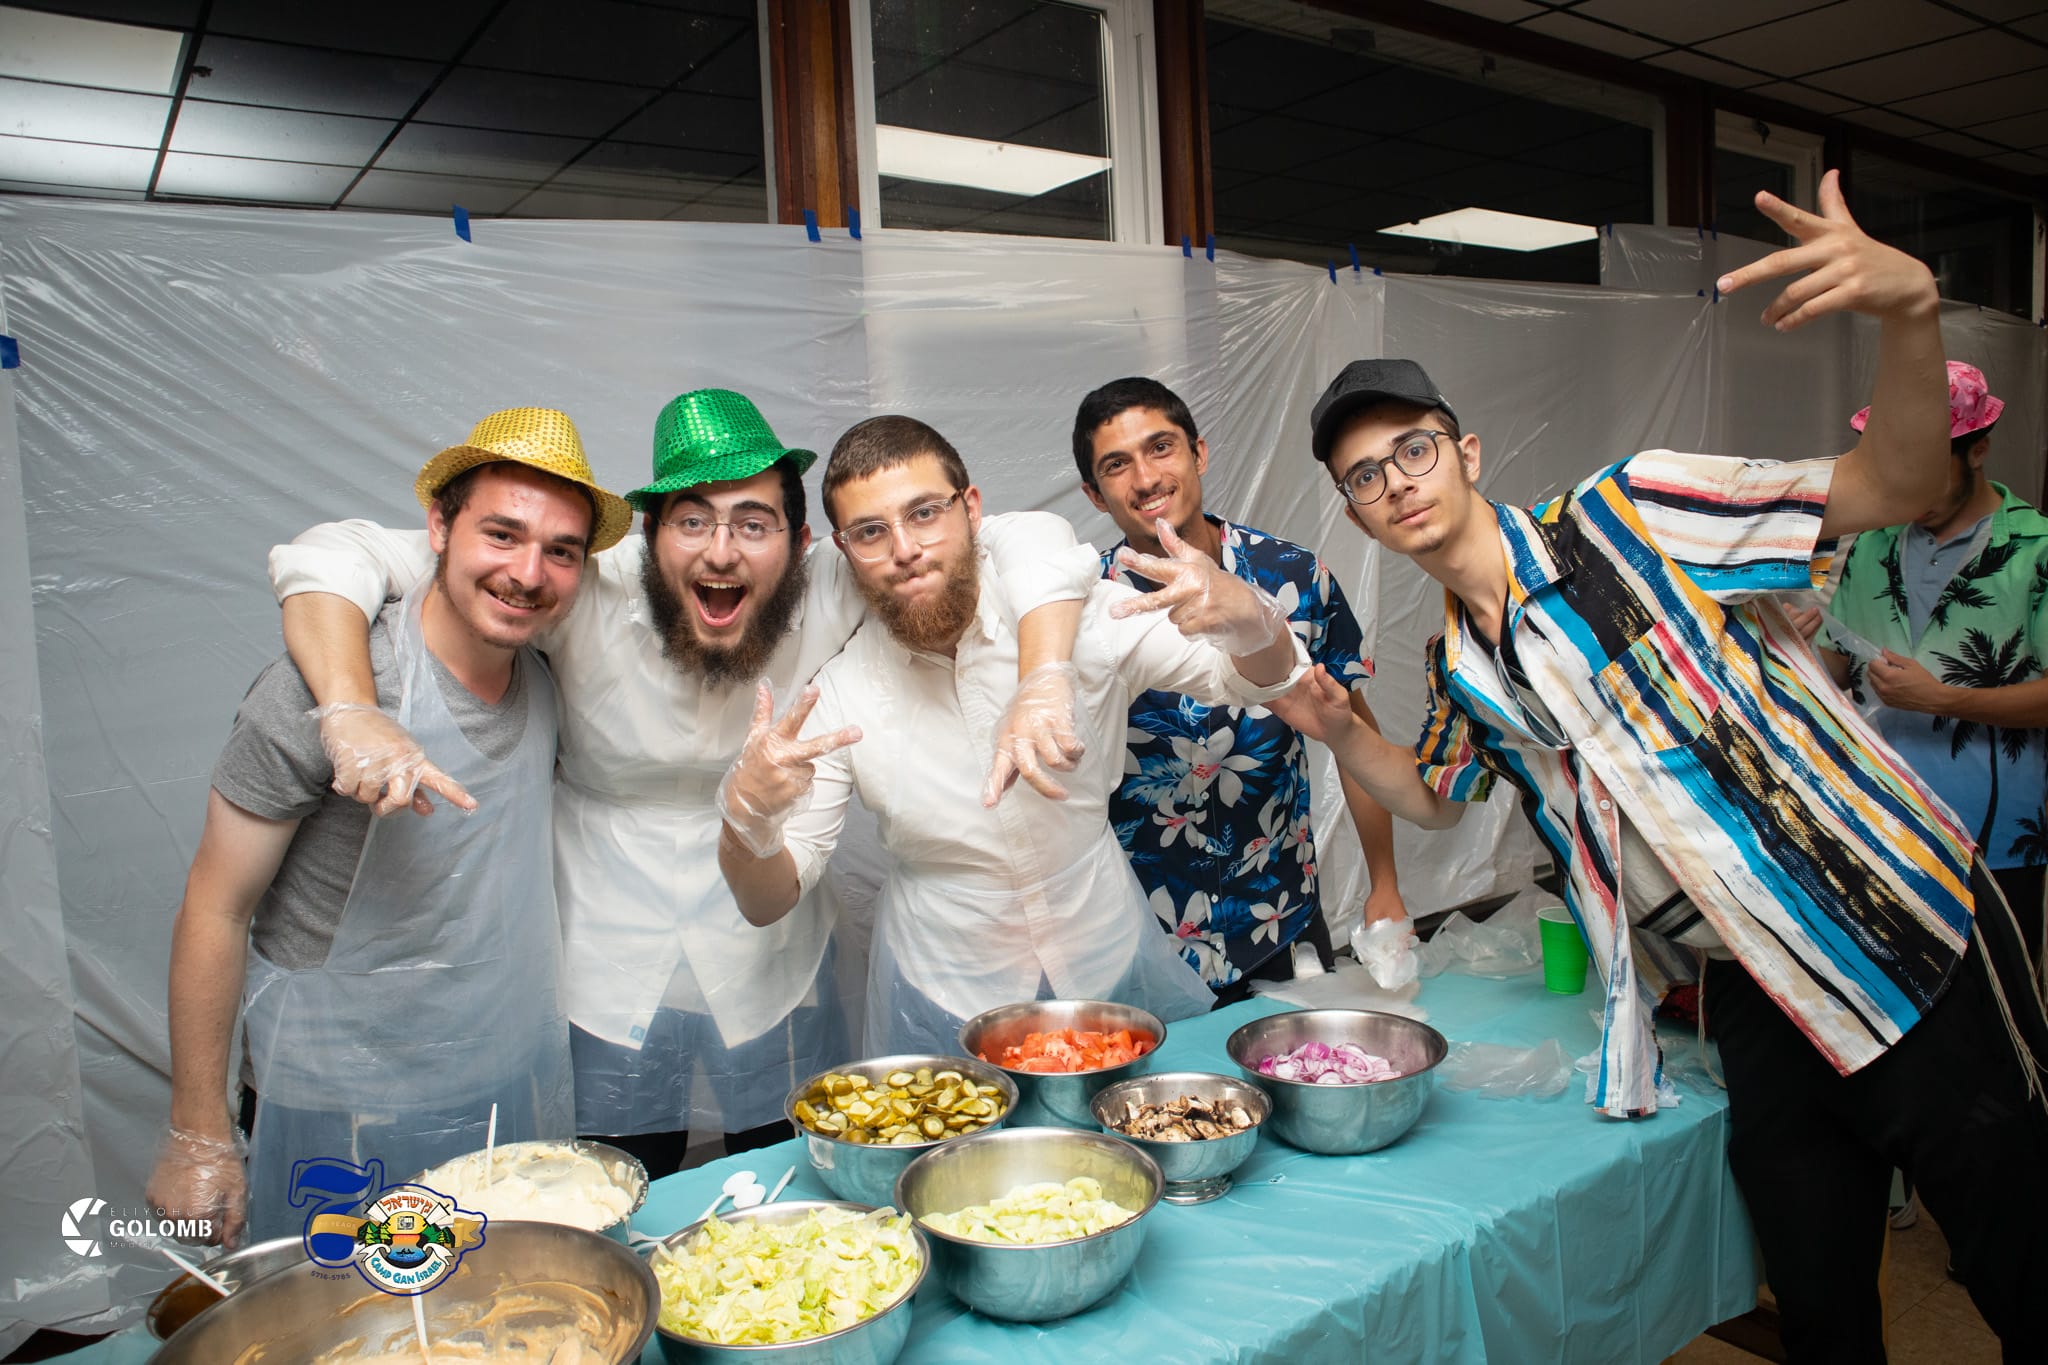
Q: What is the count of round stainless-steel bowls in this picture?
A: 9